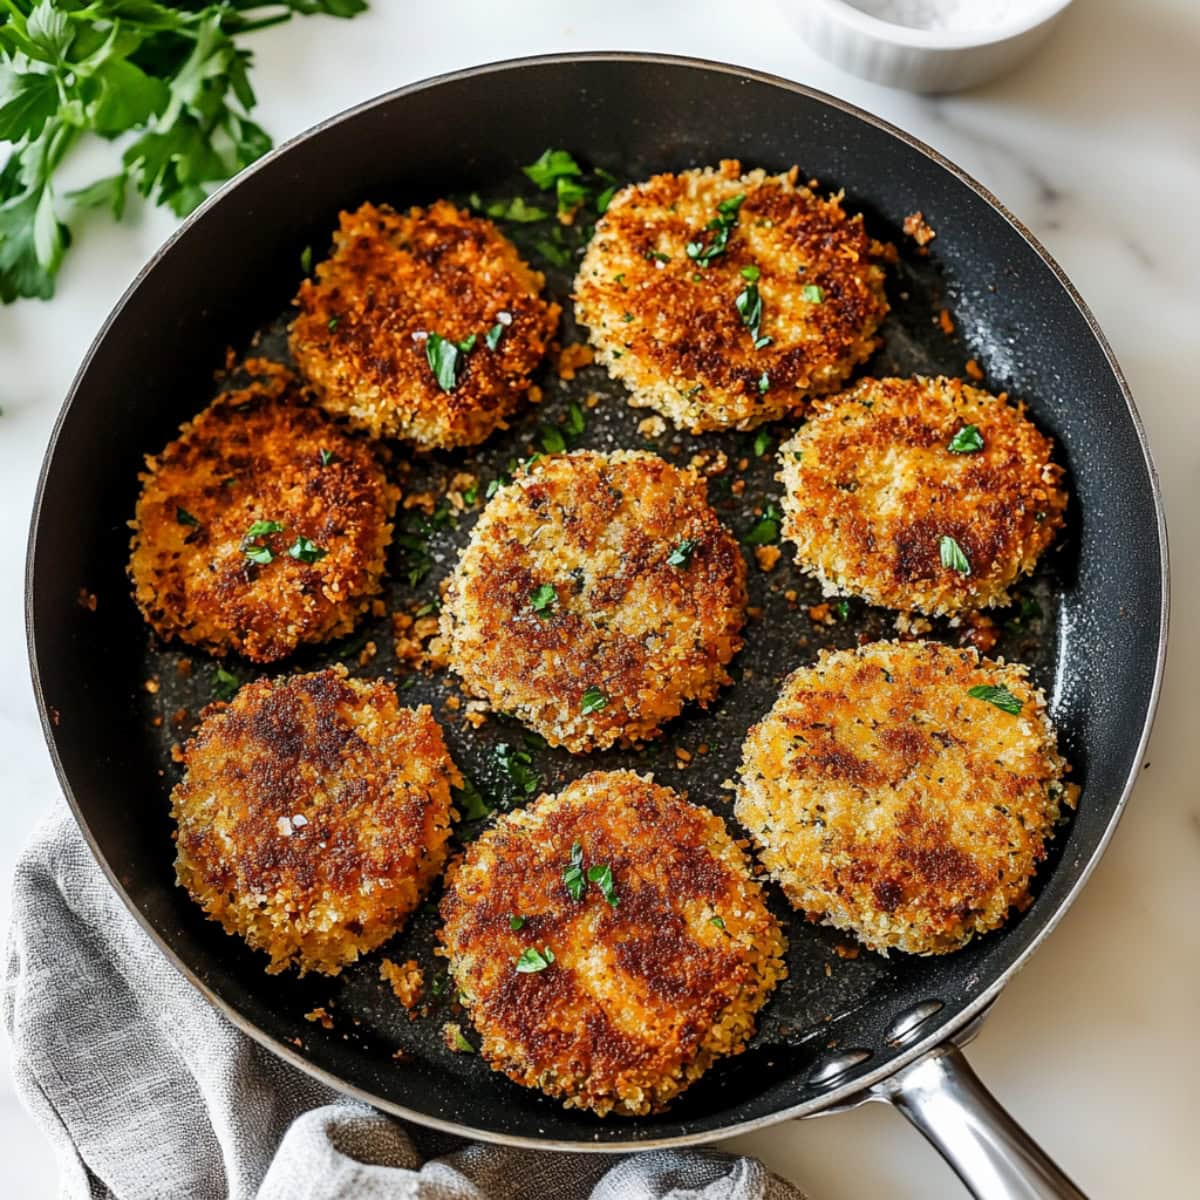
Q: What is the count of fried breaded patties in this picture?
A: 8